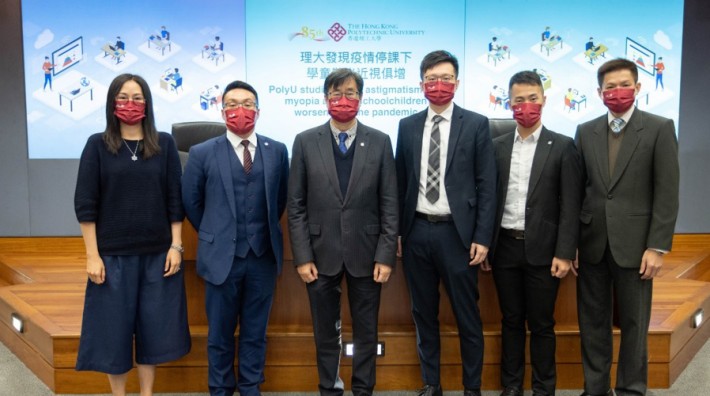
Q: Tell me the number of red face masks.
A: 6